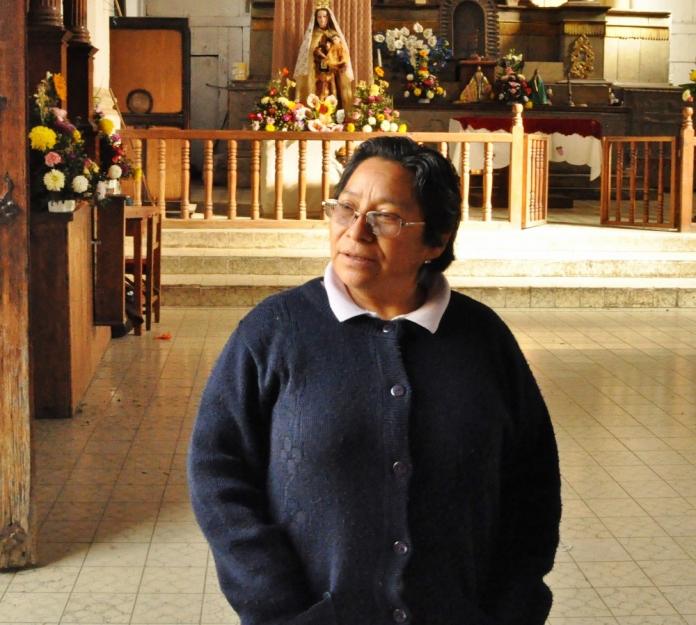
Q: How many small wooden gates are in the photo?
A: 2